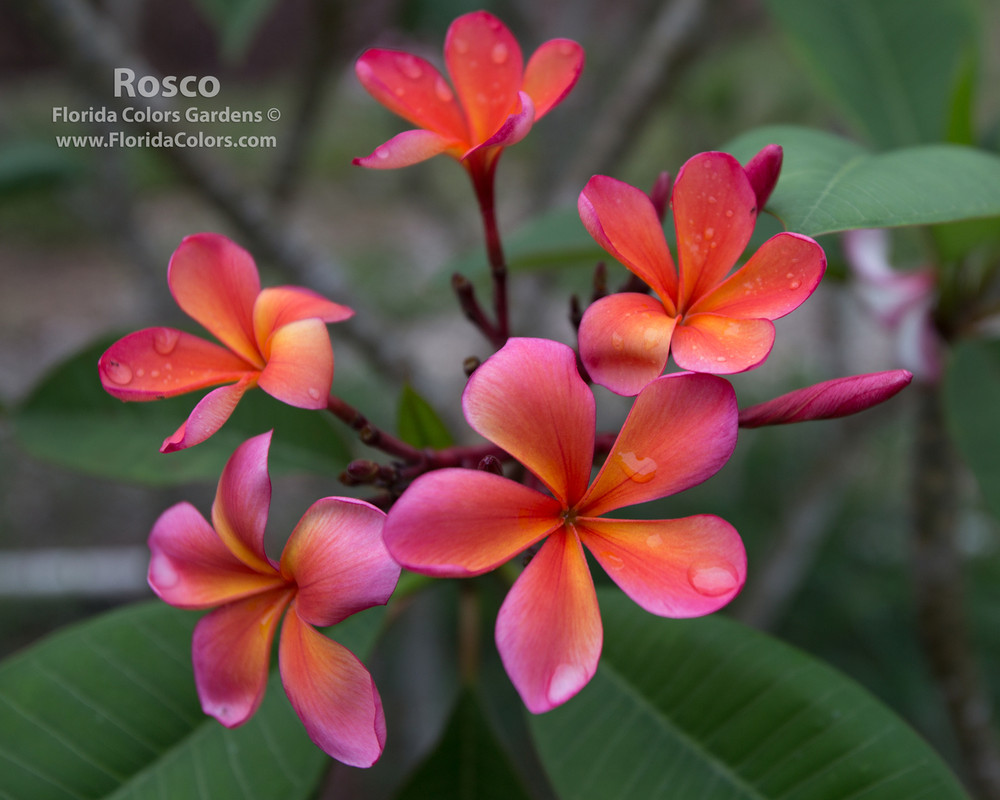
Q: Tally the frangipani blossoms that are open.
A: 5